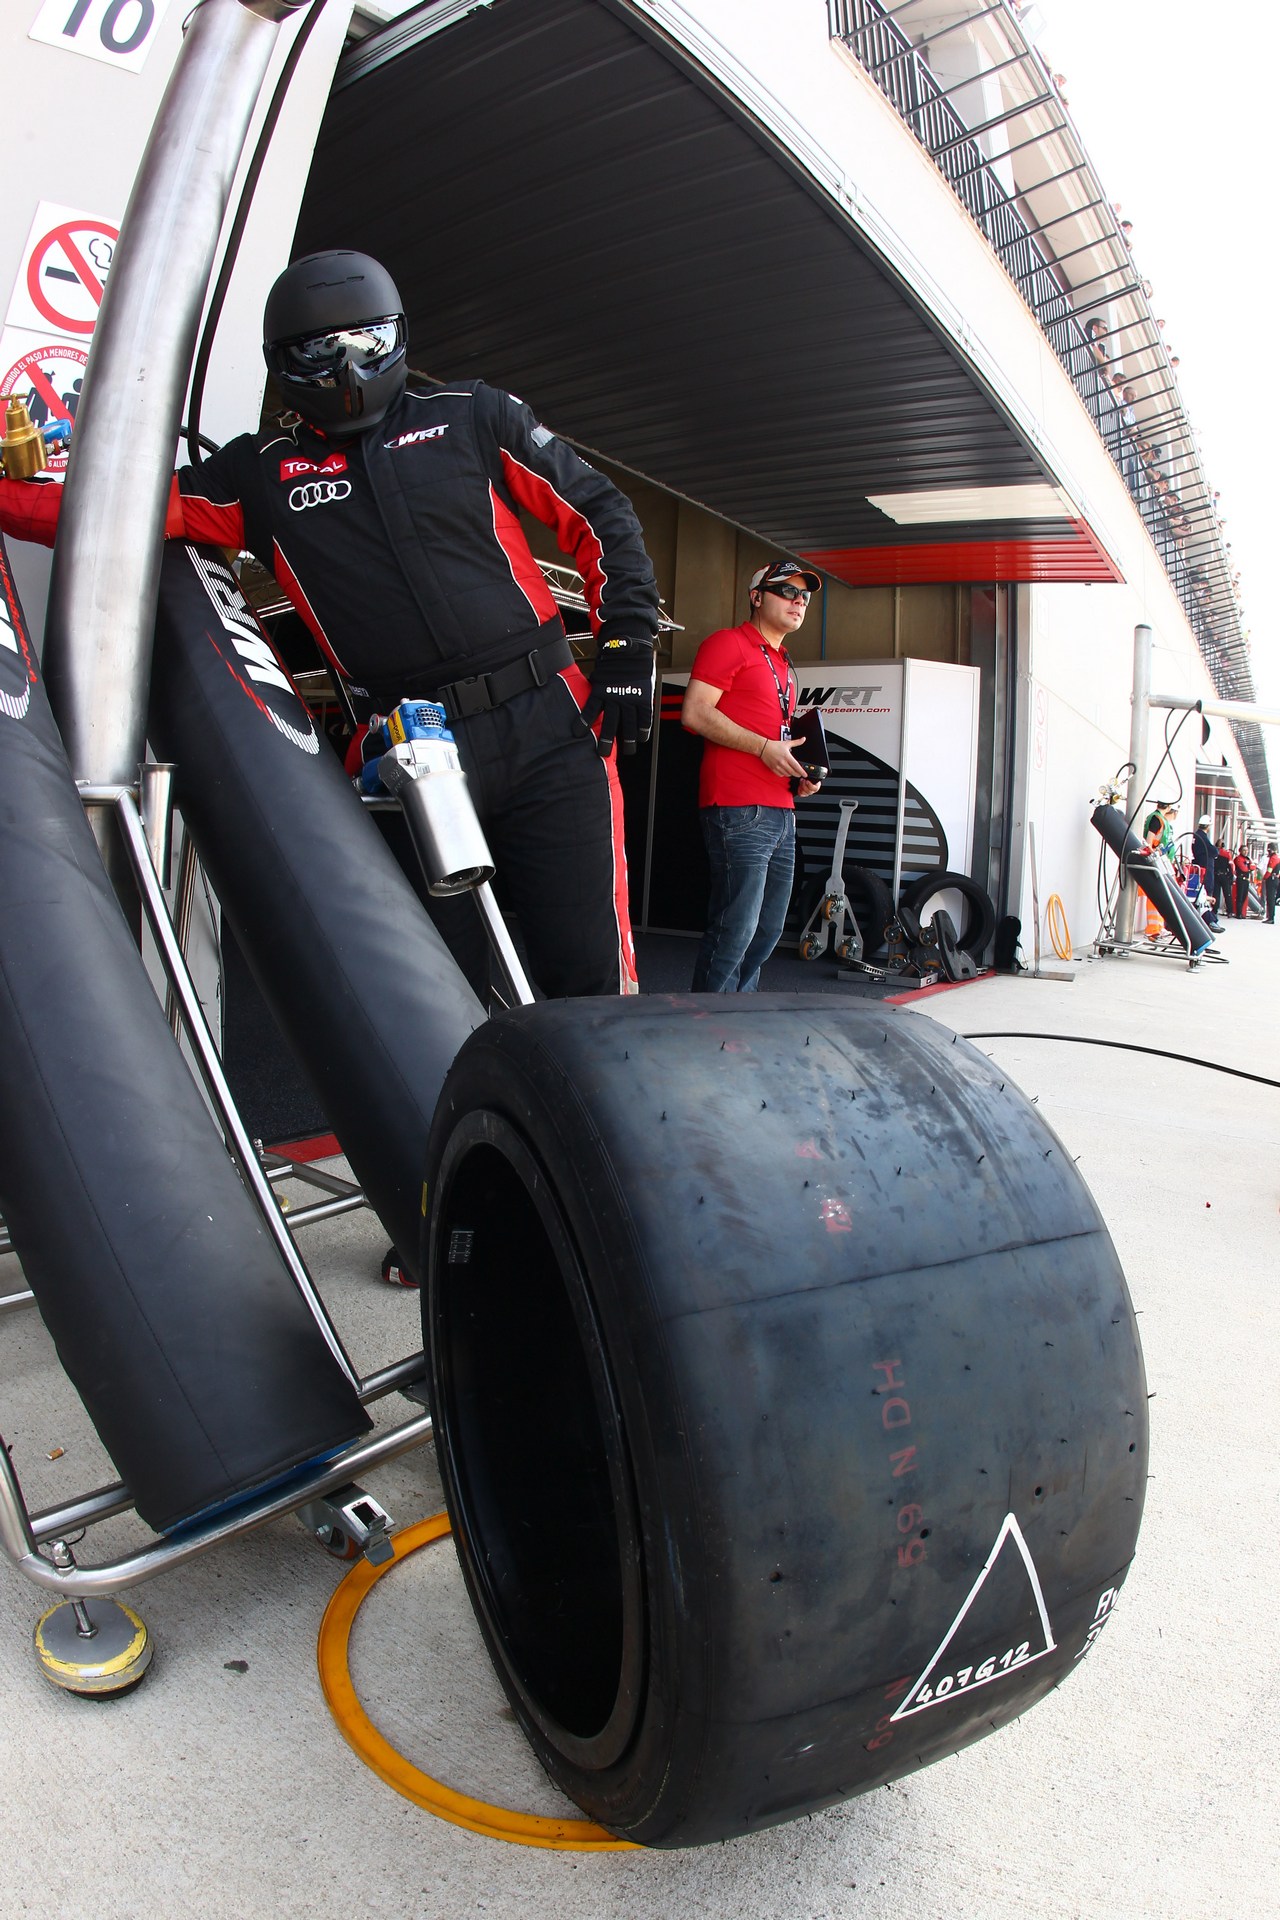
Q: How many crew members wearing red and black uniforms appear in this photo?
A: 4